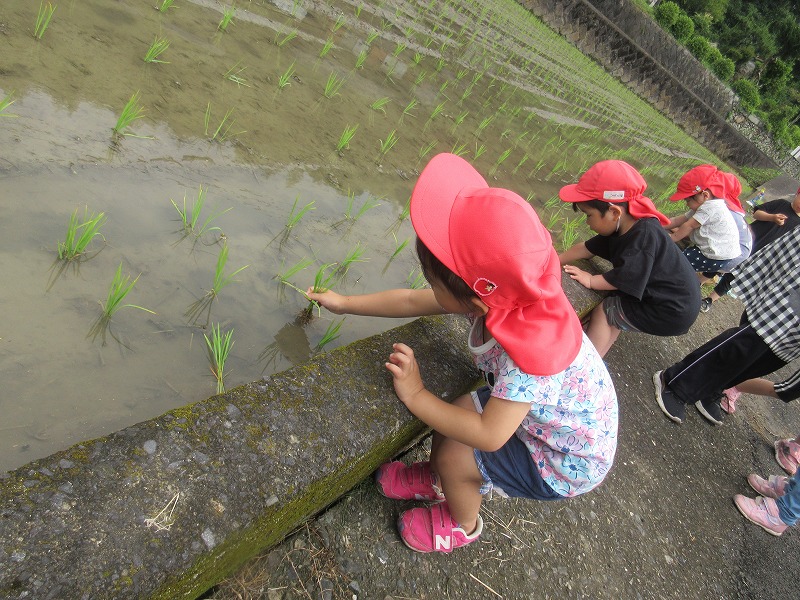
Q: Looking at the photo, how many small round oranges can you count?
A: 0